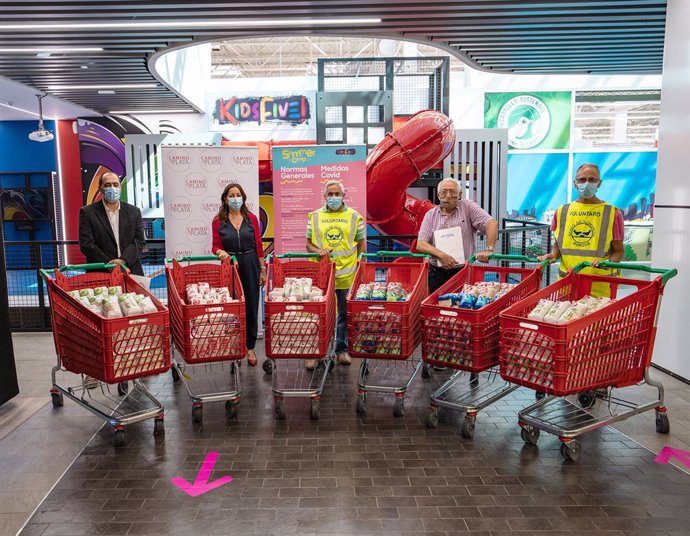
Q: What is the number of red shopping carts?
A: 6